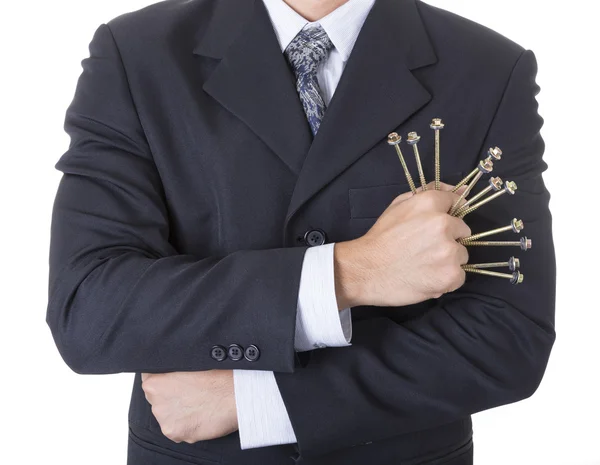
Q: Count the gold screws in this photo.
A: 11